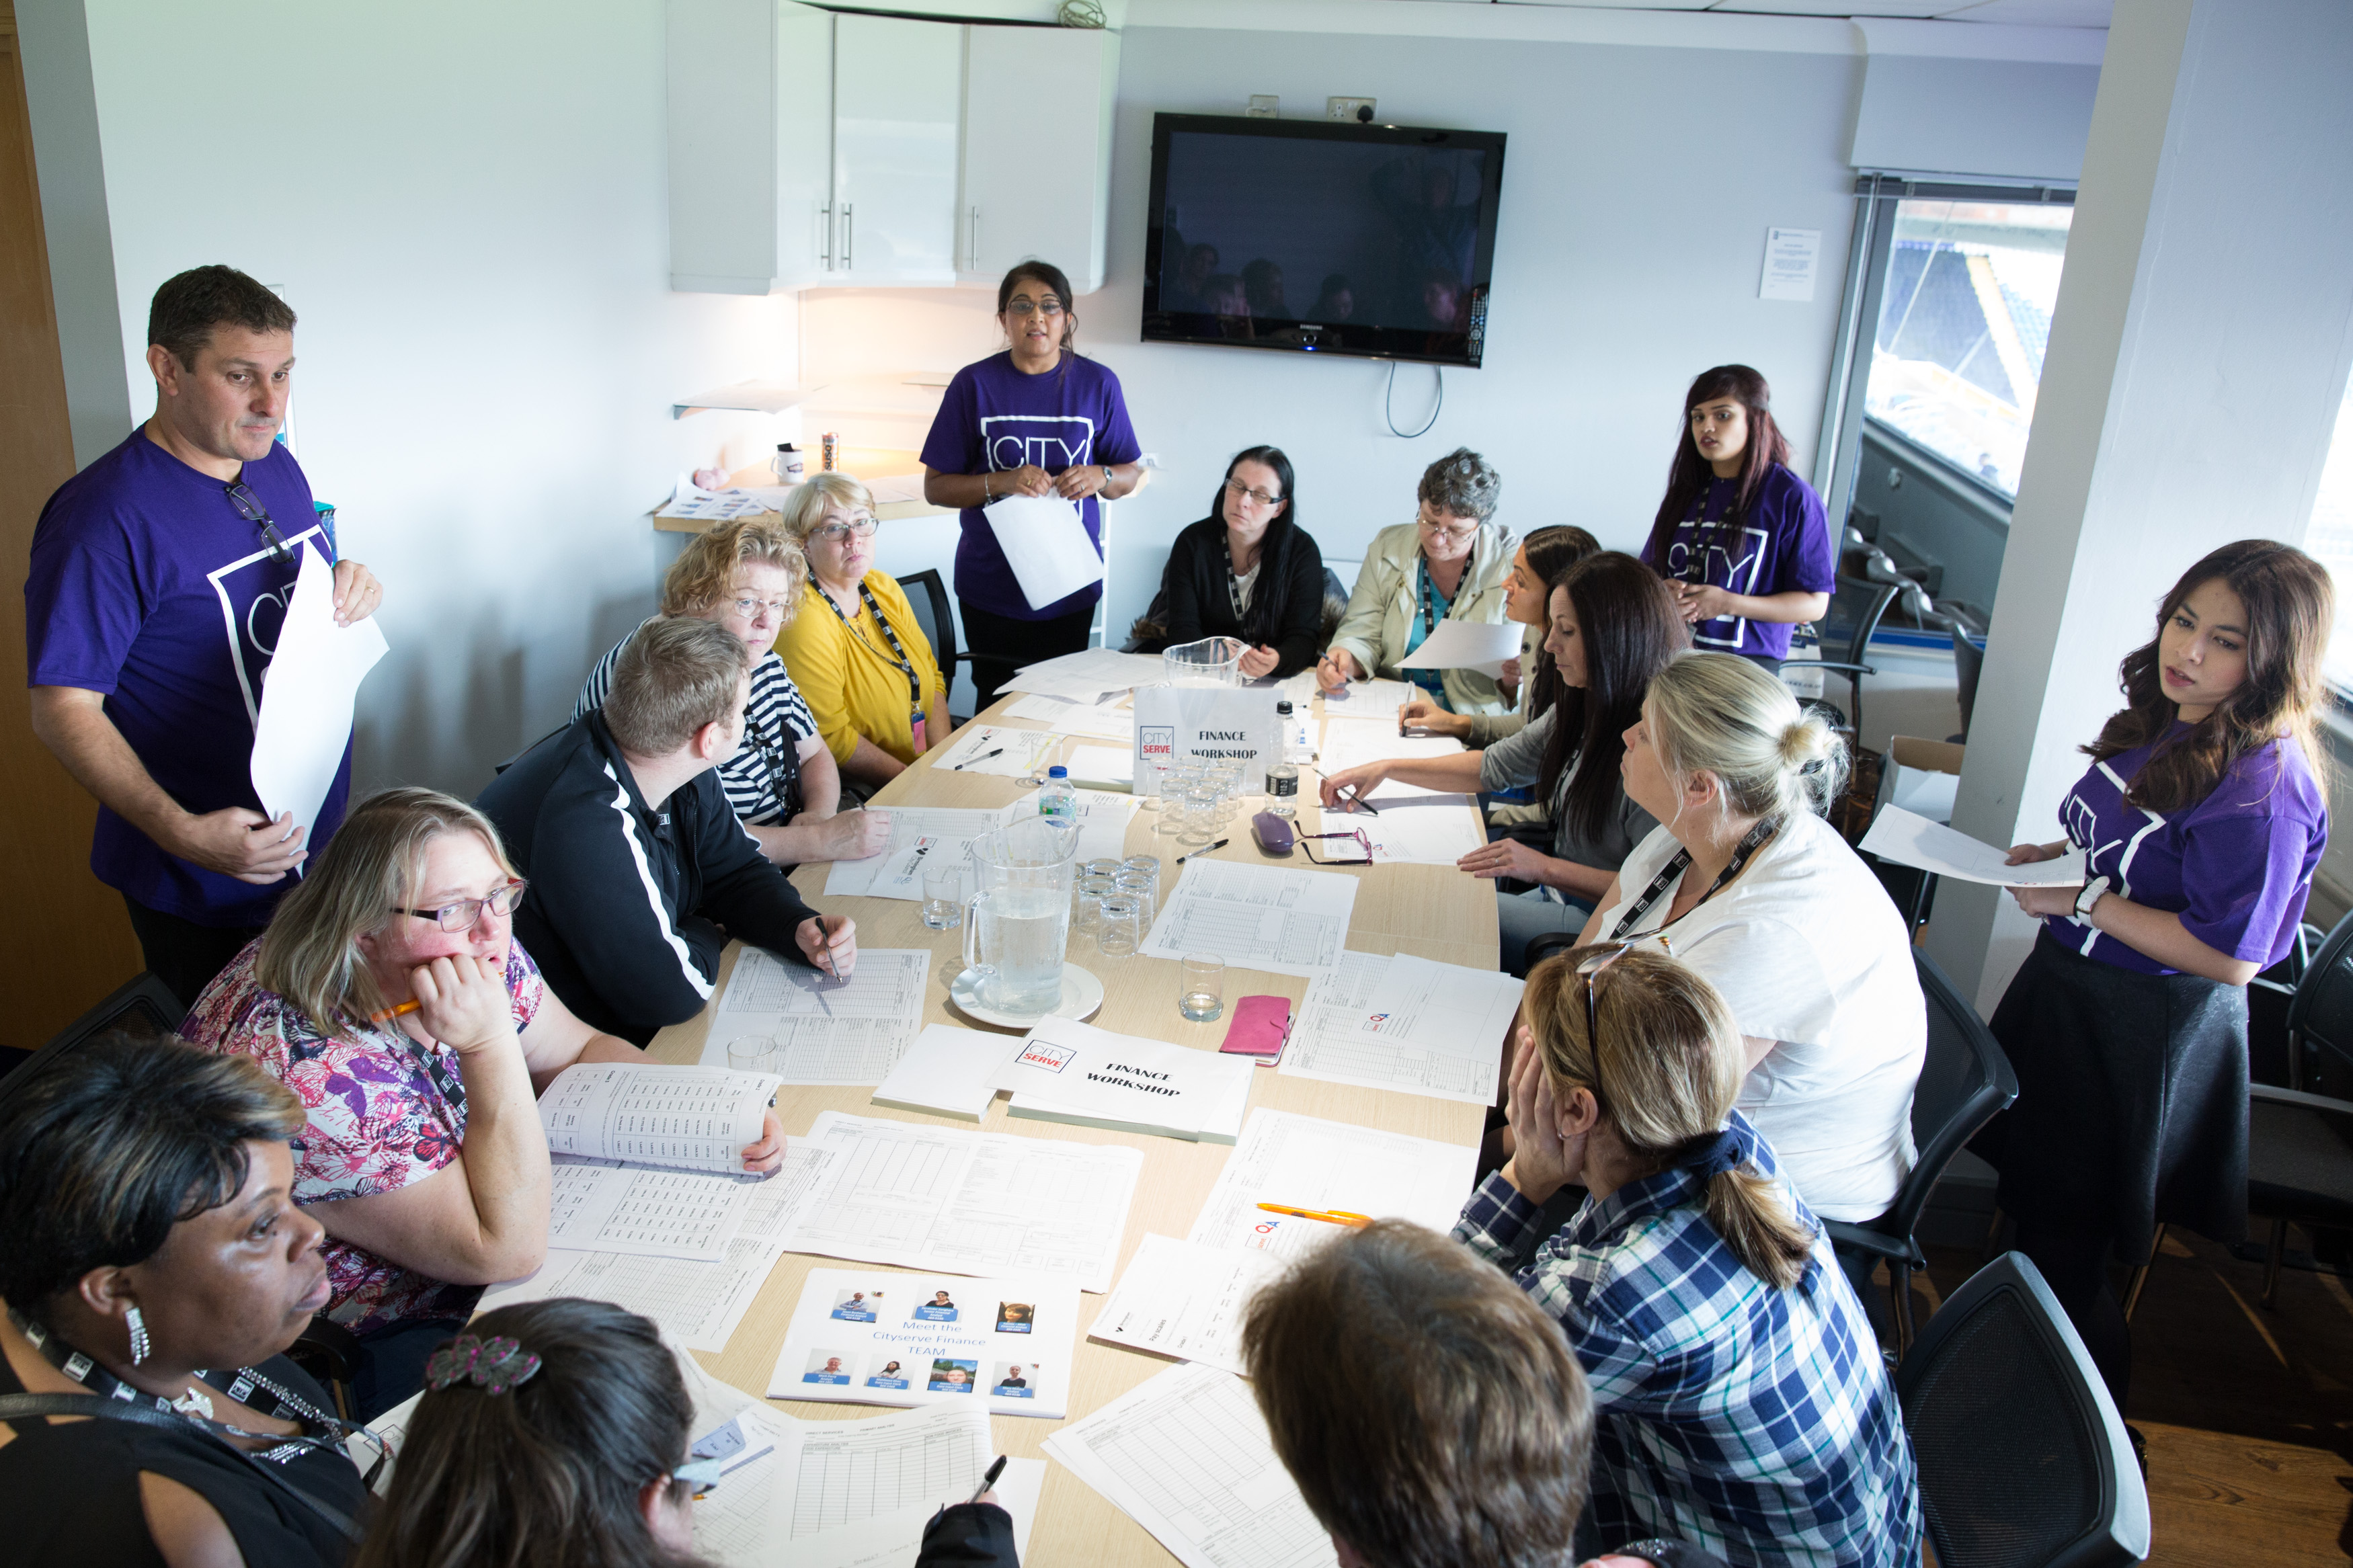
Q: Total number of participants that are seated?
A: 13